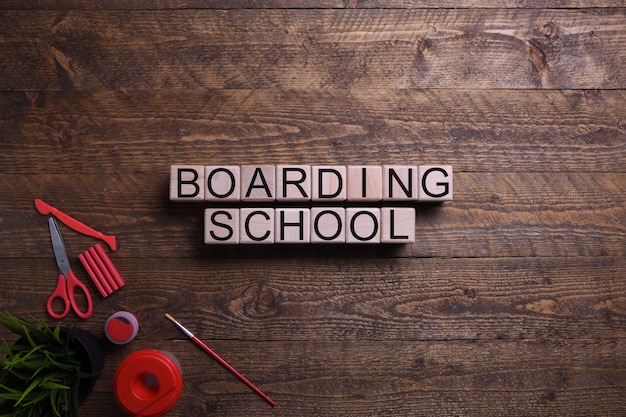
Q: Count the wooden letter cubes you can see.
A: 14